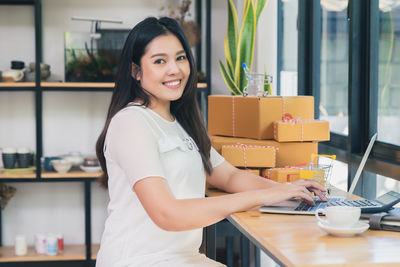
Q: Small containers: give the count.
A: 4